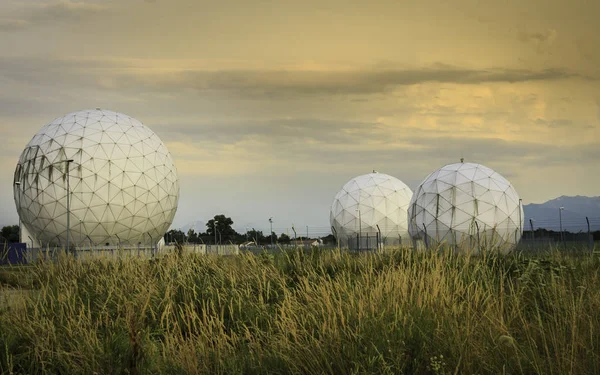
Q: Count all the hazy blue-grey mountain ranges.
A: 1